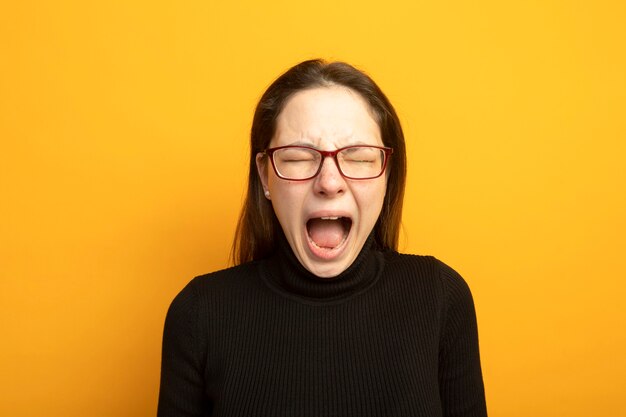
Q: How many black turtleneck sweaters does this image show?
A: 1